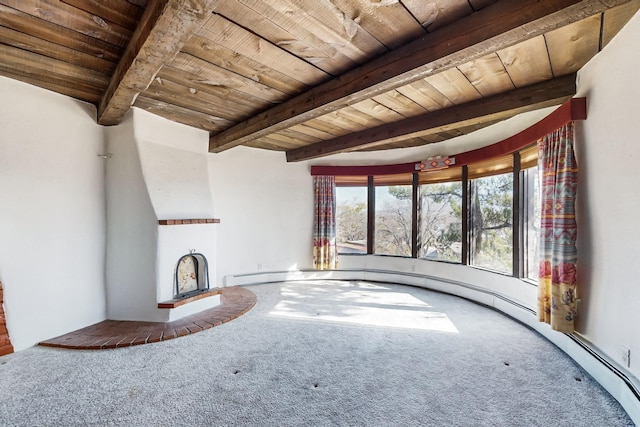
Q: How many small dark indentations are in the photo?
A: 4